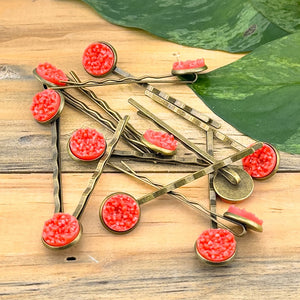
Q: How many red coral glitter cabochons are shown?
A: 11